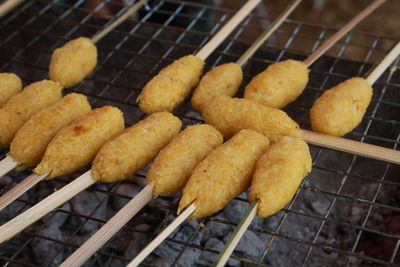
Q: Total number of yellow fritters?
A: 14